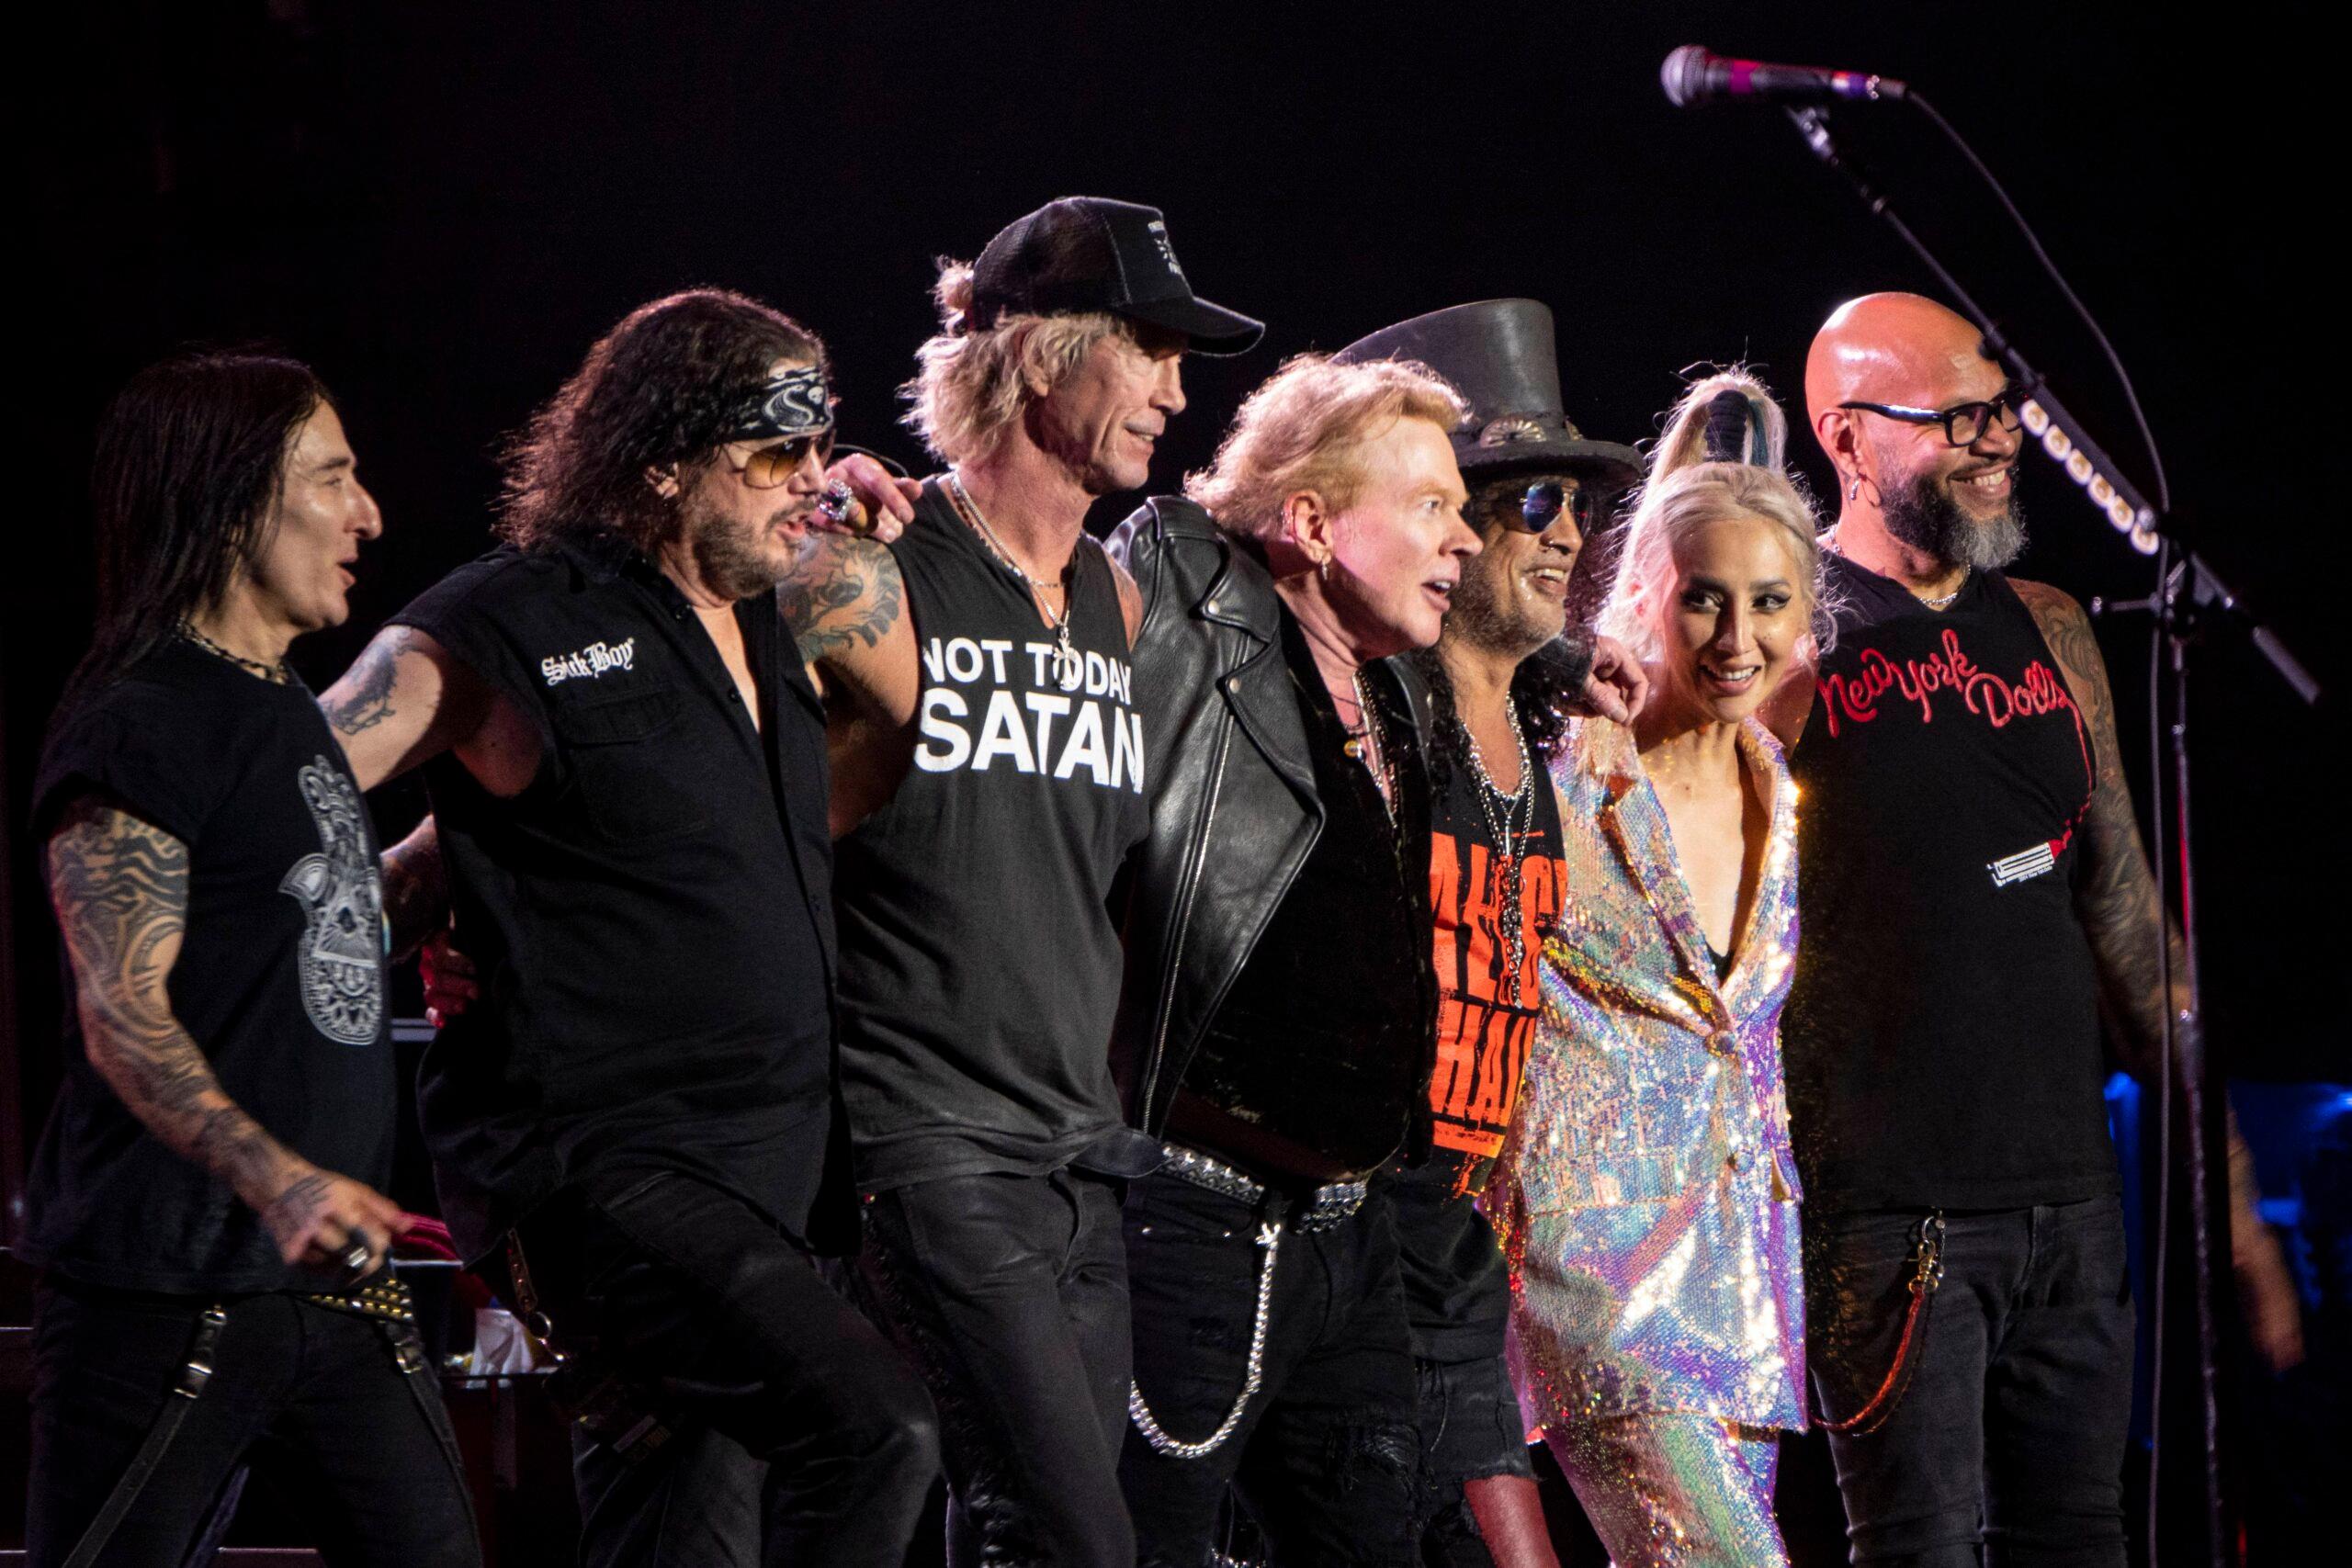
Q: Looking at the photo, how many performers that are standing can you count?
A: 7